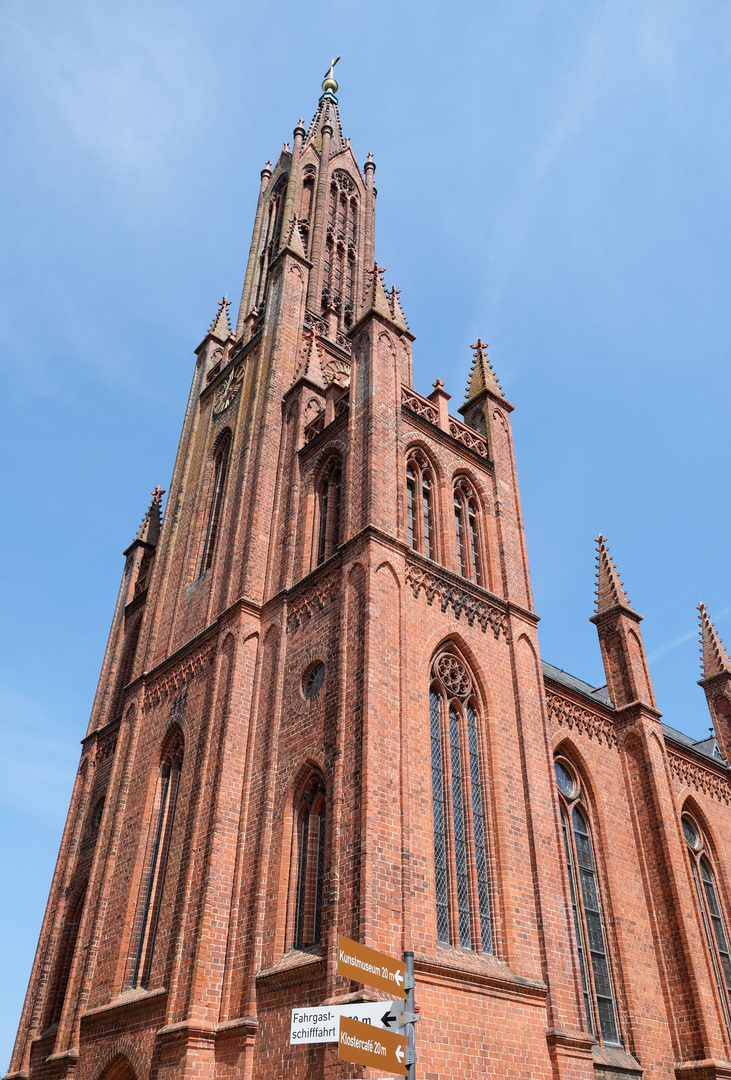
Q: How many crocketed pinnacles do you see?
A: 9